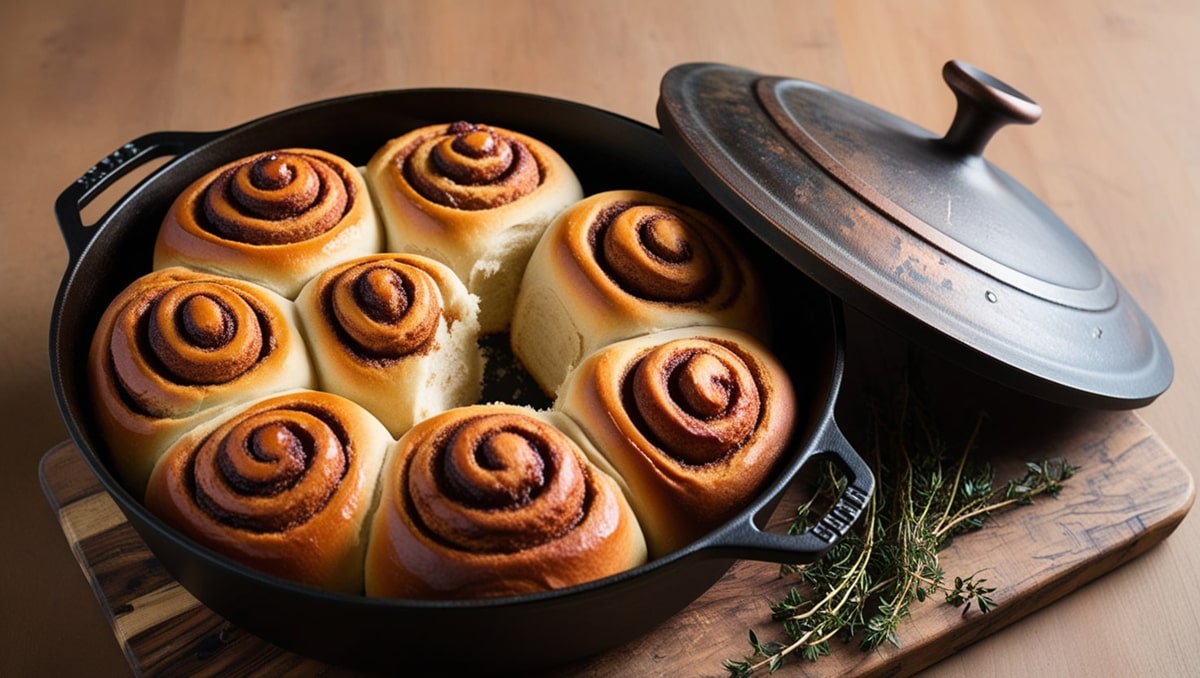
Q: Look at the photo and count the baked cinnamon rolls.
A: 8